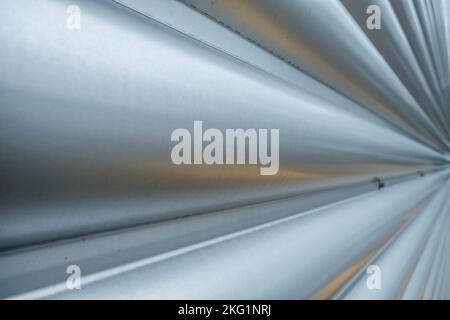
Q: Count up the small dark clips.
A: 2